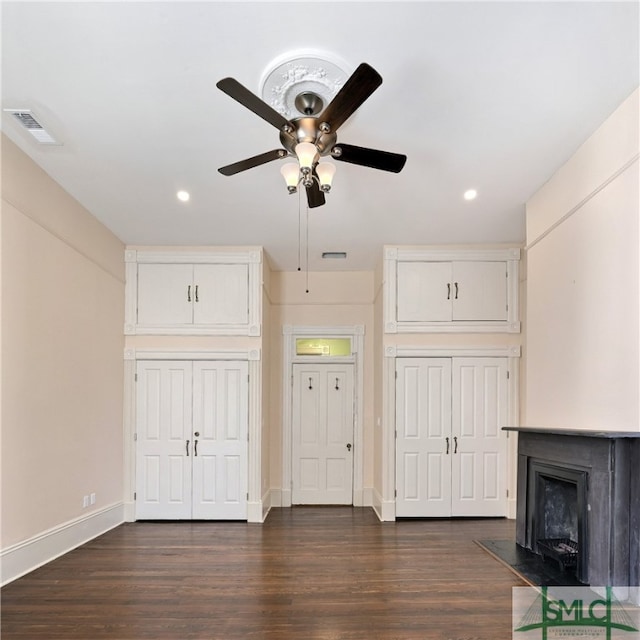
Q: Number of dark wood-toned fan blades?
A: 5